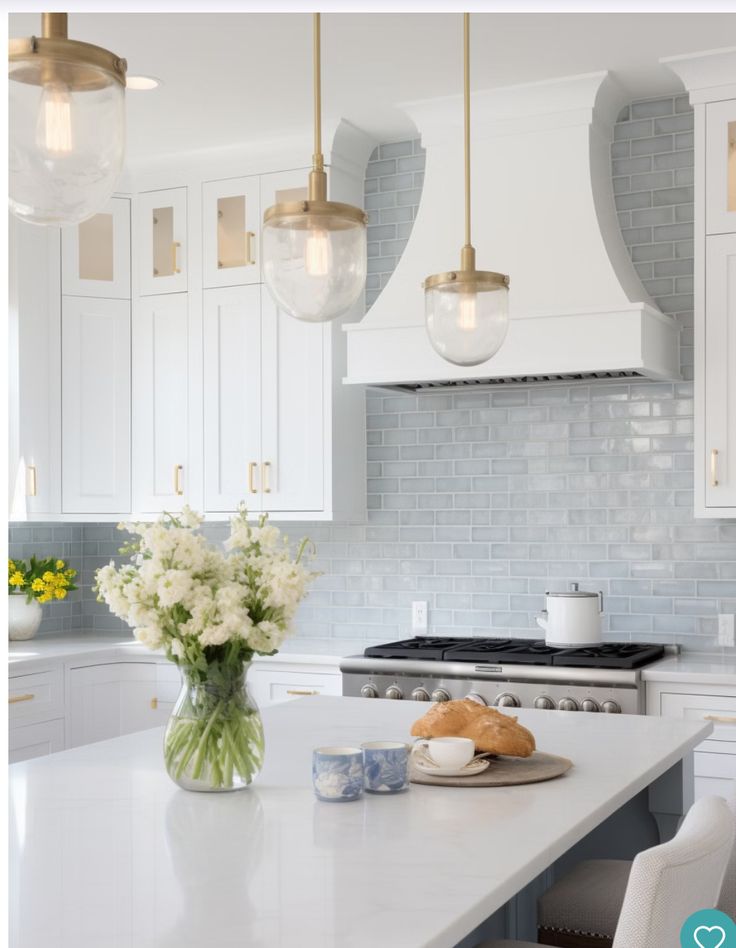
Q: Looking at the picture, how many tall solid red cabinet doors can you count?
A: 0